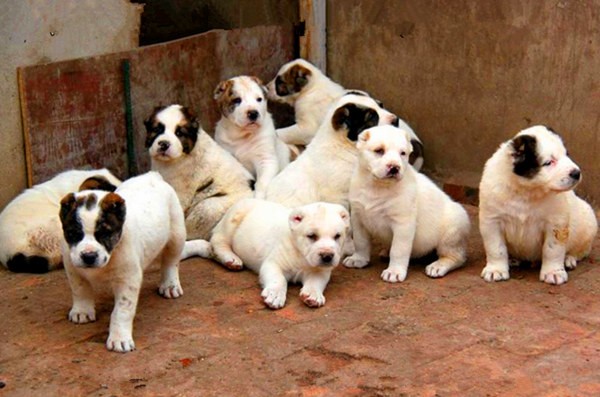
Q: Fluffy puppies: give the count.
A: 9